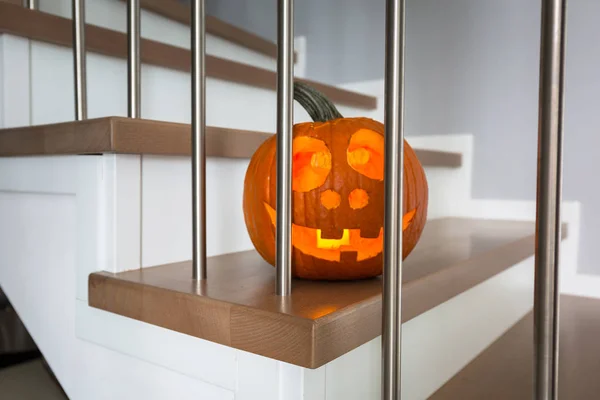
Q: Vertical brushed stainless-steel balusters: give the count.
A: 7